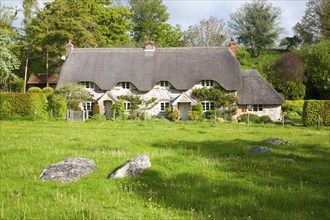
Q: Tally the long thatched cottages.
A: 1